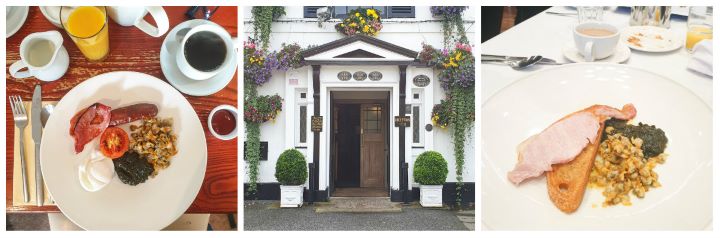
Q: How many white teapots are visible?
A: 1